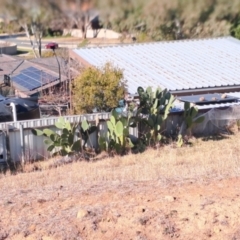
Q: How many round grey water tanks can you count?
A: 1